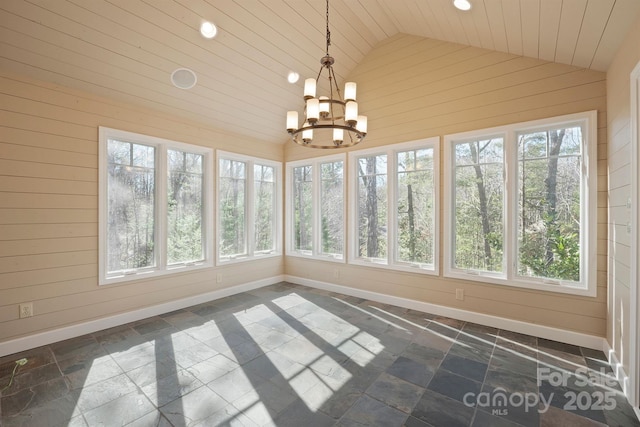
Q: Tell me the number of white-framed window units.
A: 5